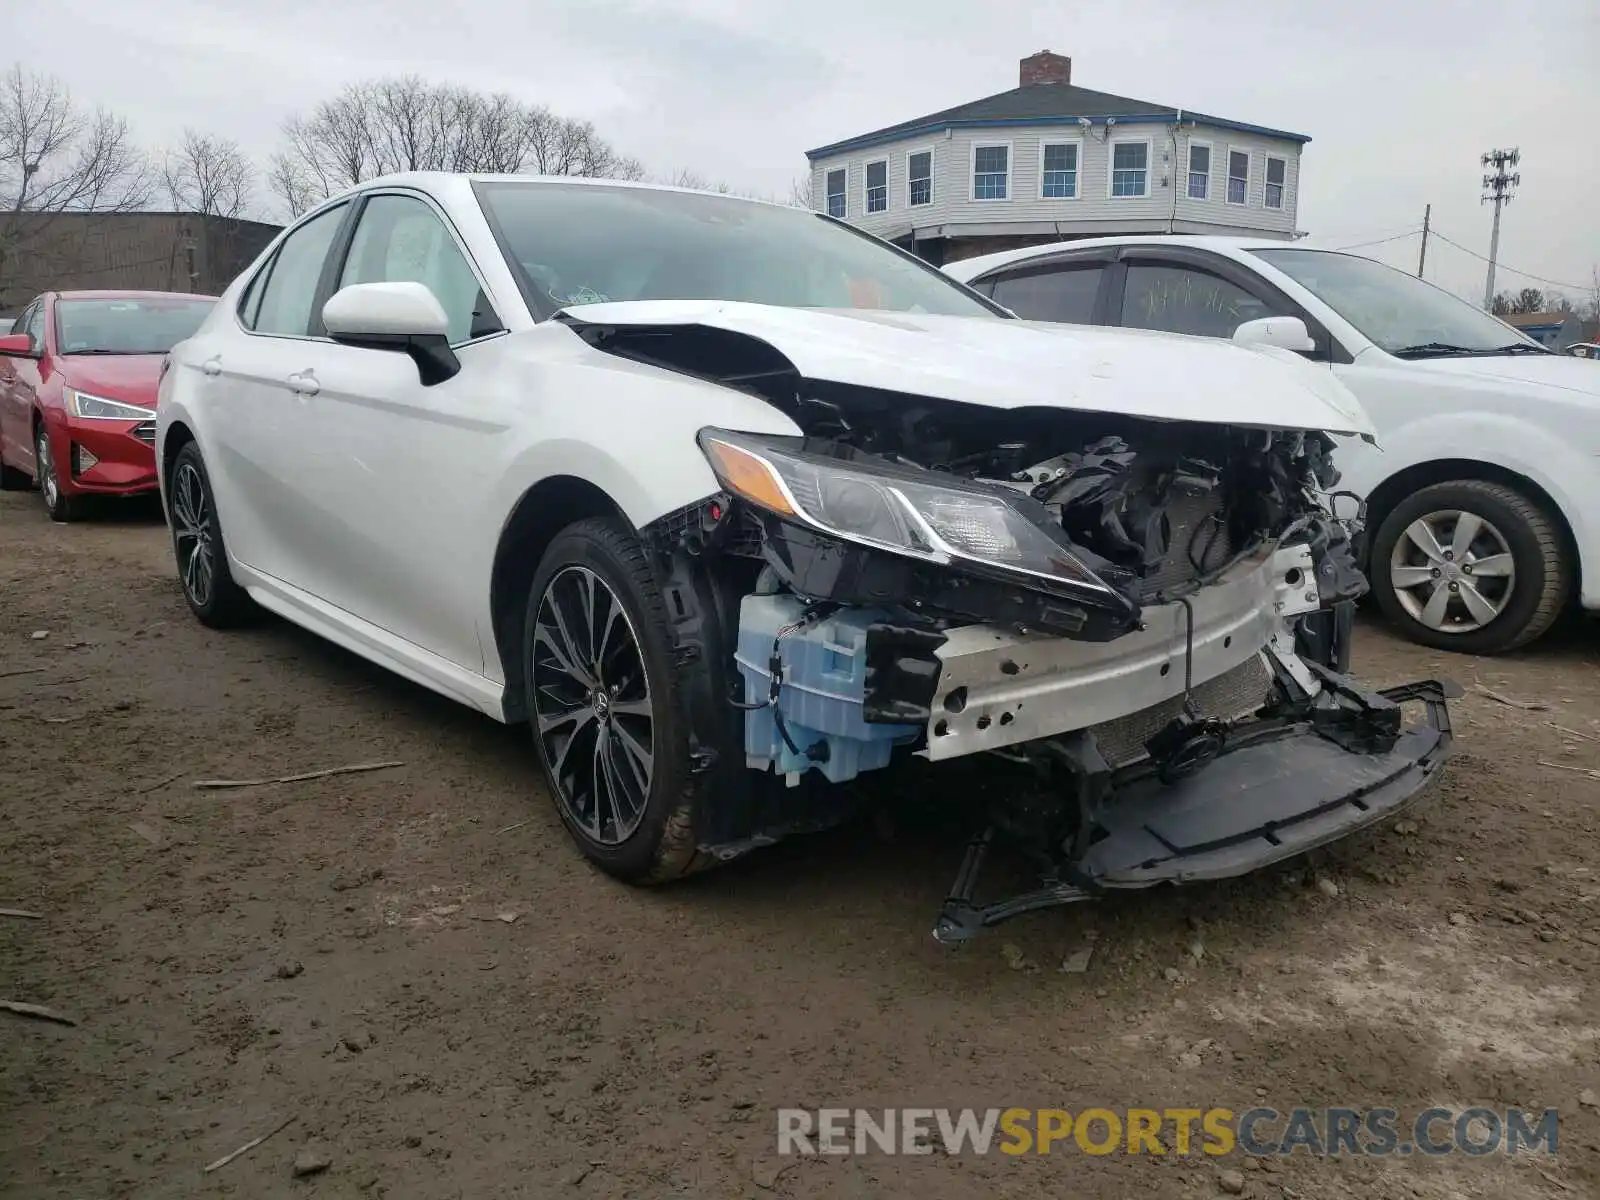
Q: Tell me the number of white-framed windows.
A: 9